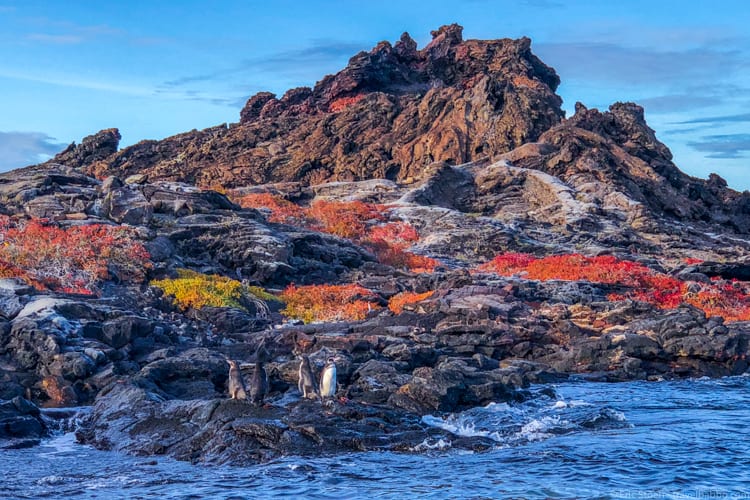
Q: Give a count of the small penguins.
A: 4